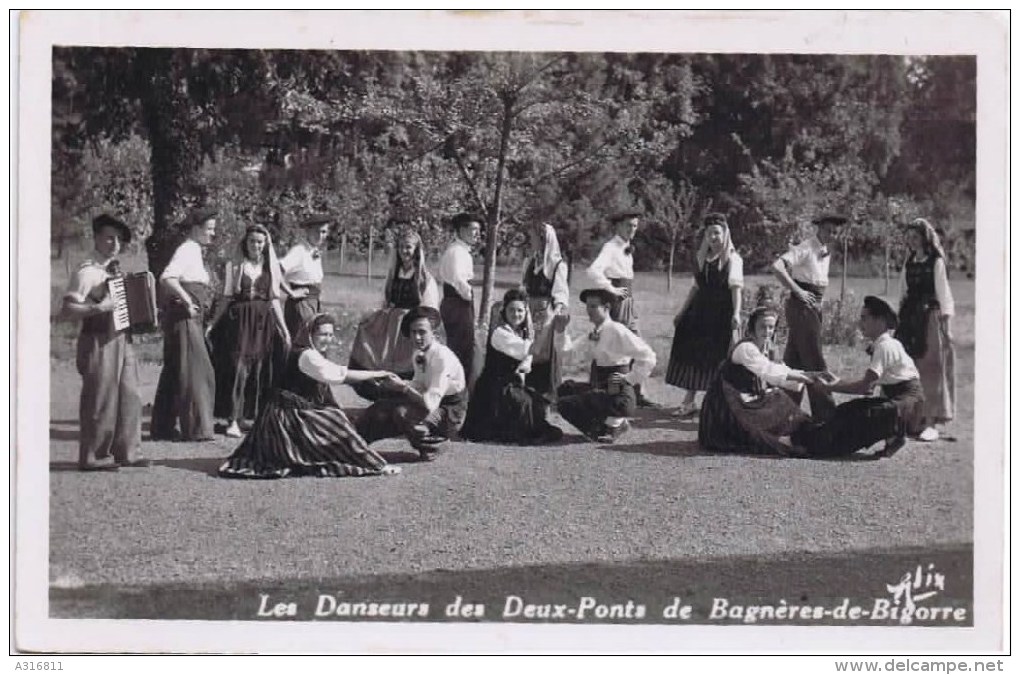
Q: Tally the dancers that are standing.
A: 10